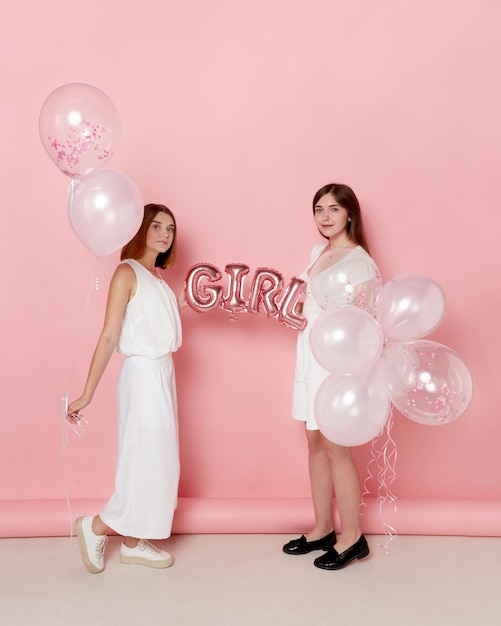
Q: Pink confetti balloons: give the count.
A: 3